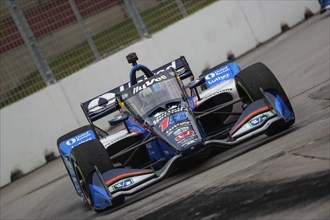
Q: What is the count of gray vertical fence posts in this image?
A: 4